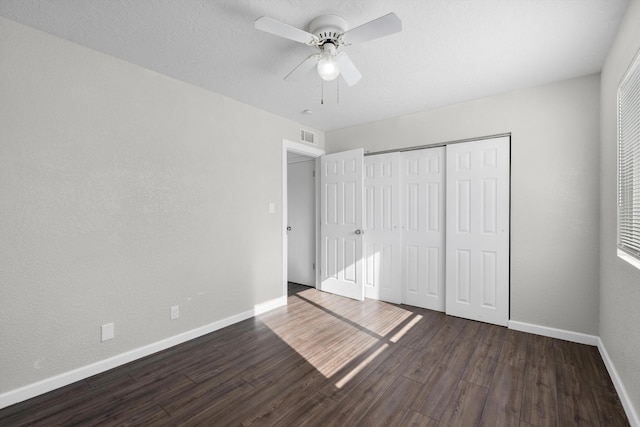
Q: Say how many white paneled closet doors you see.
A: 3